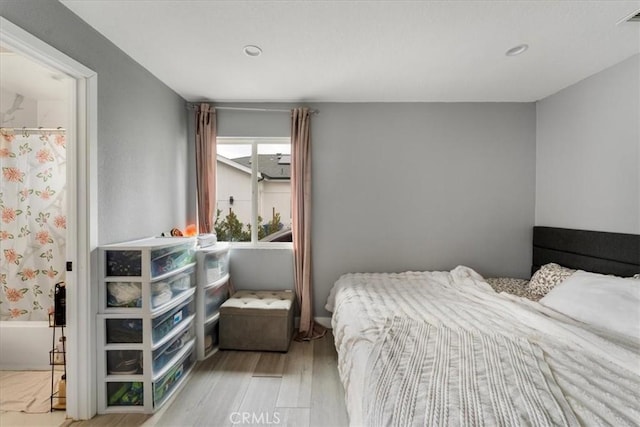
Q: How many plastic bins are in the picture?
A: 8